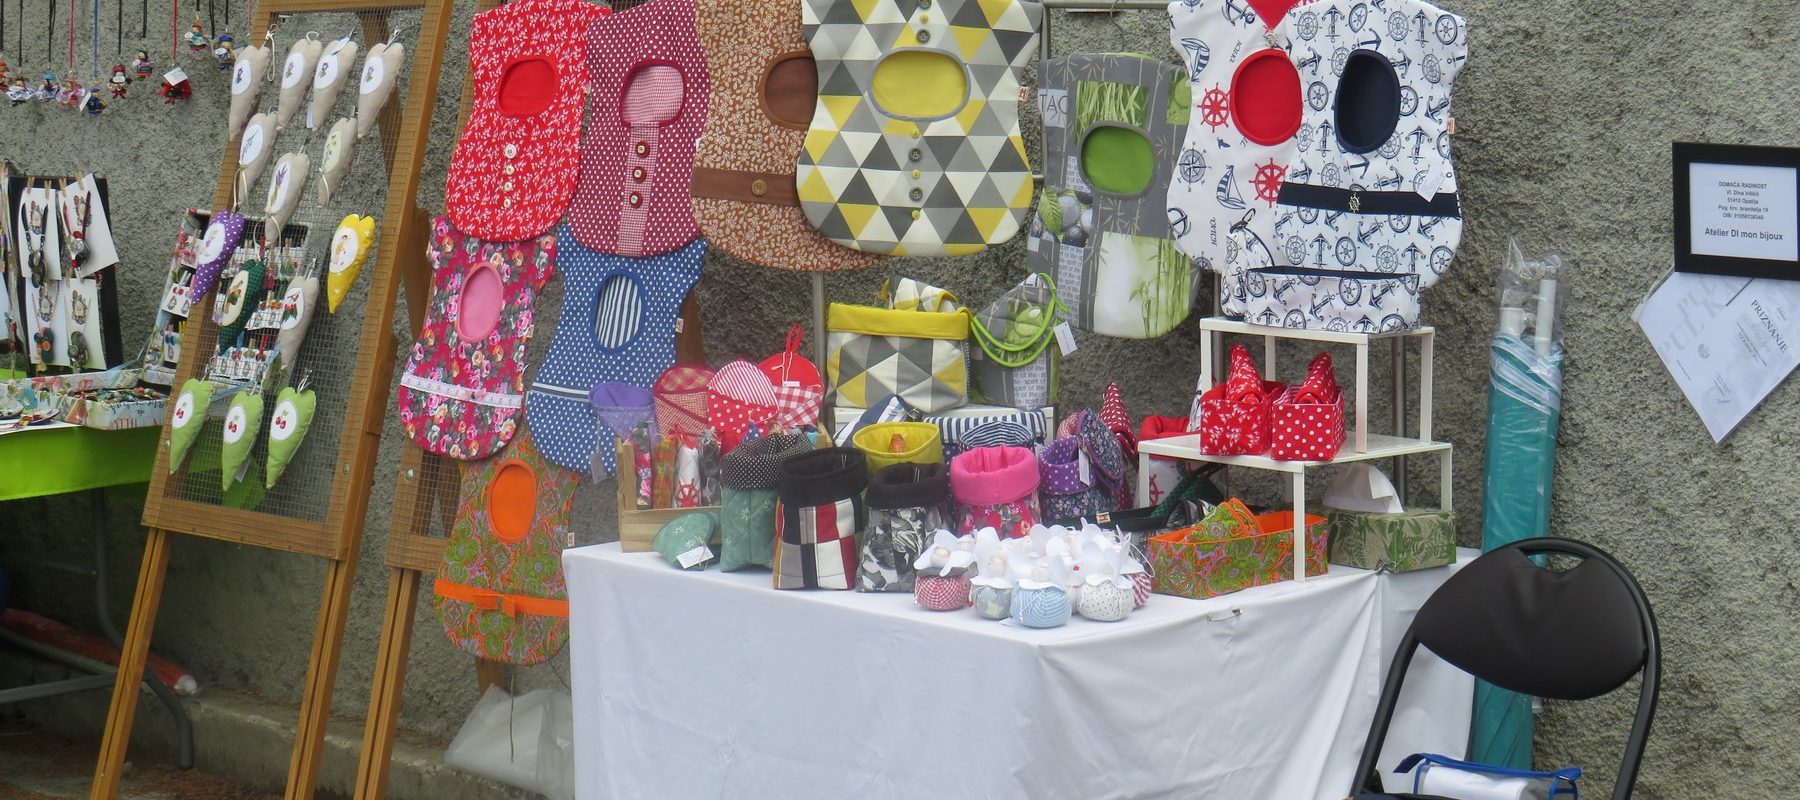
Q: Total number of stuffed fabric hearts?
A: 14